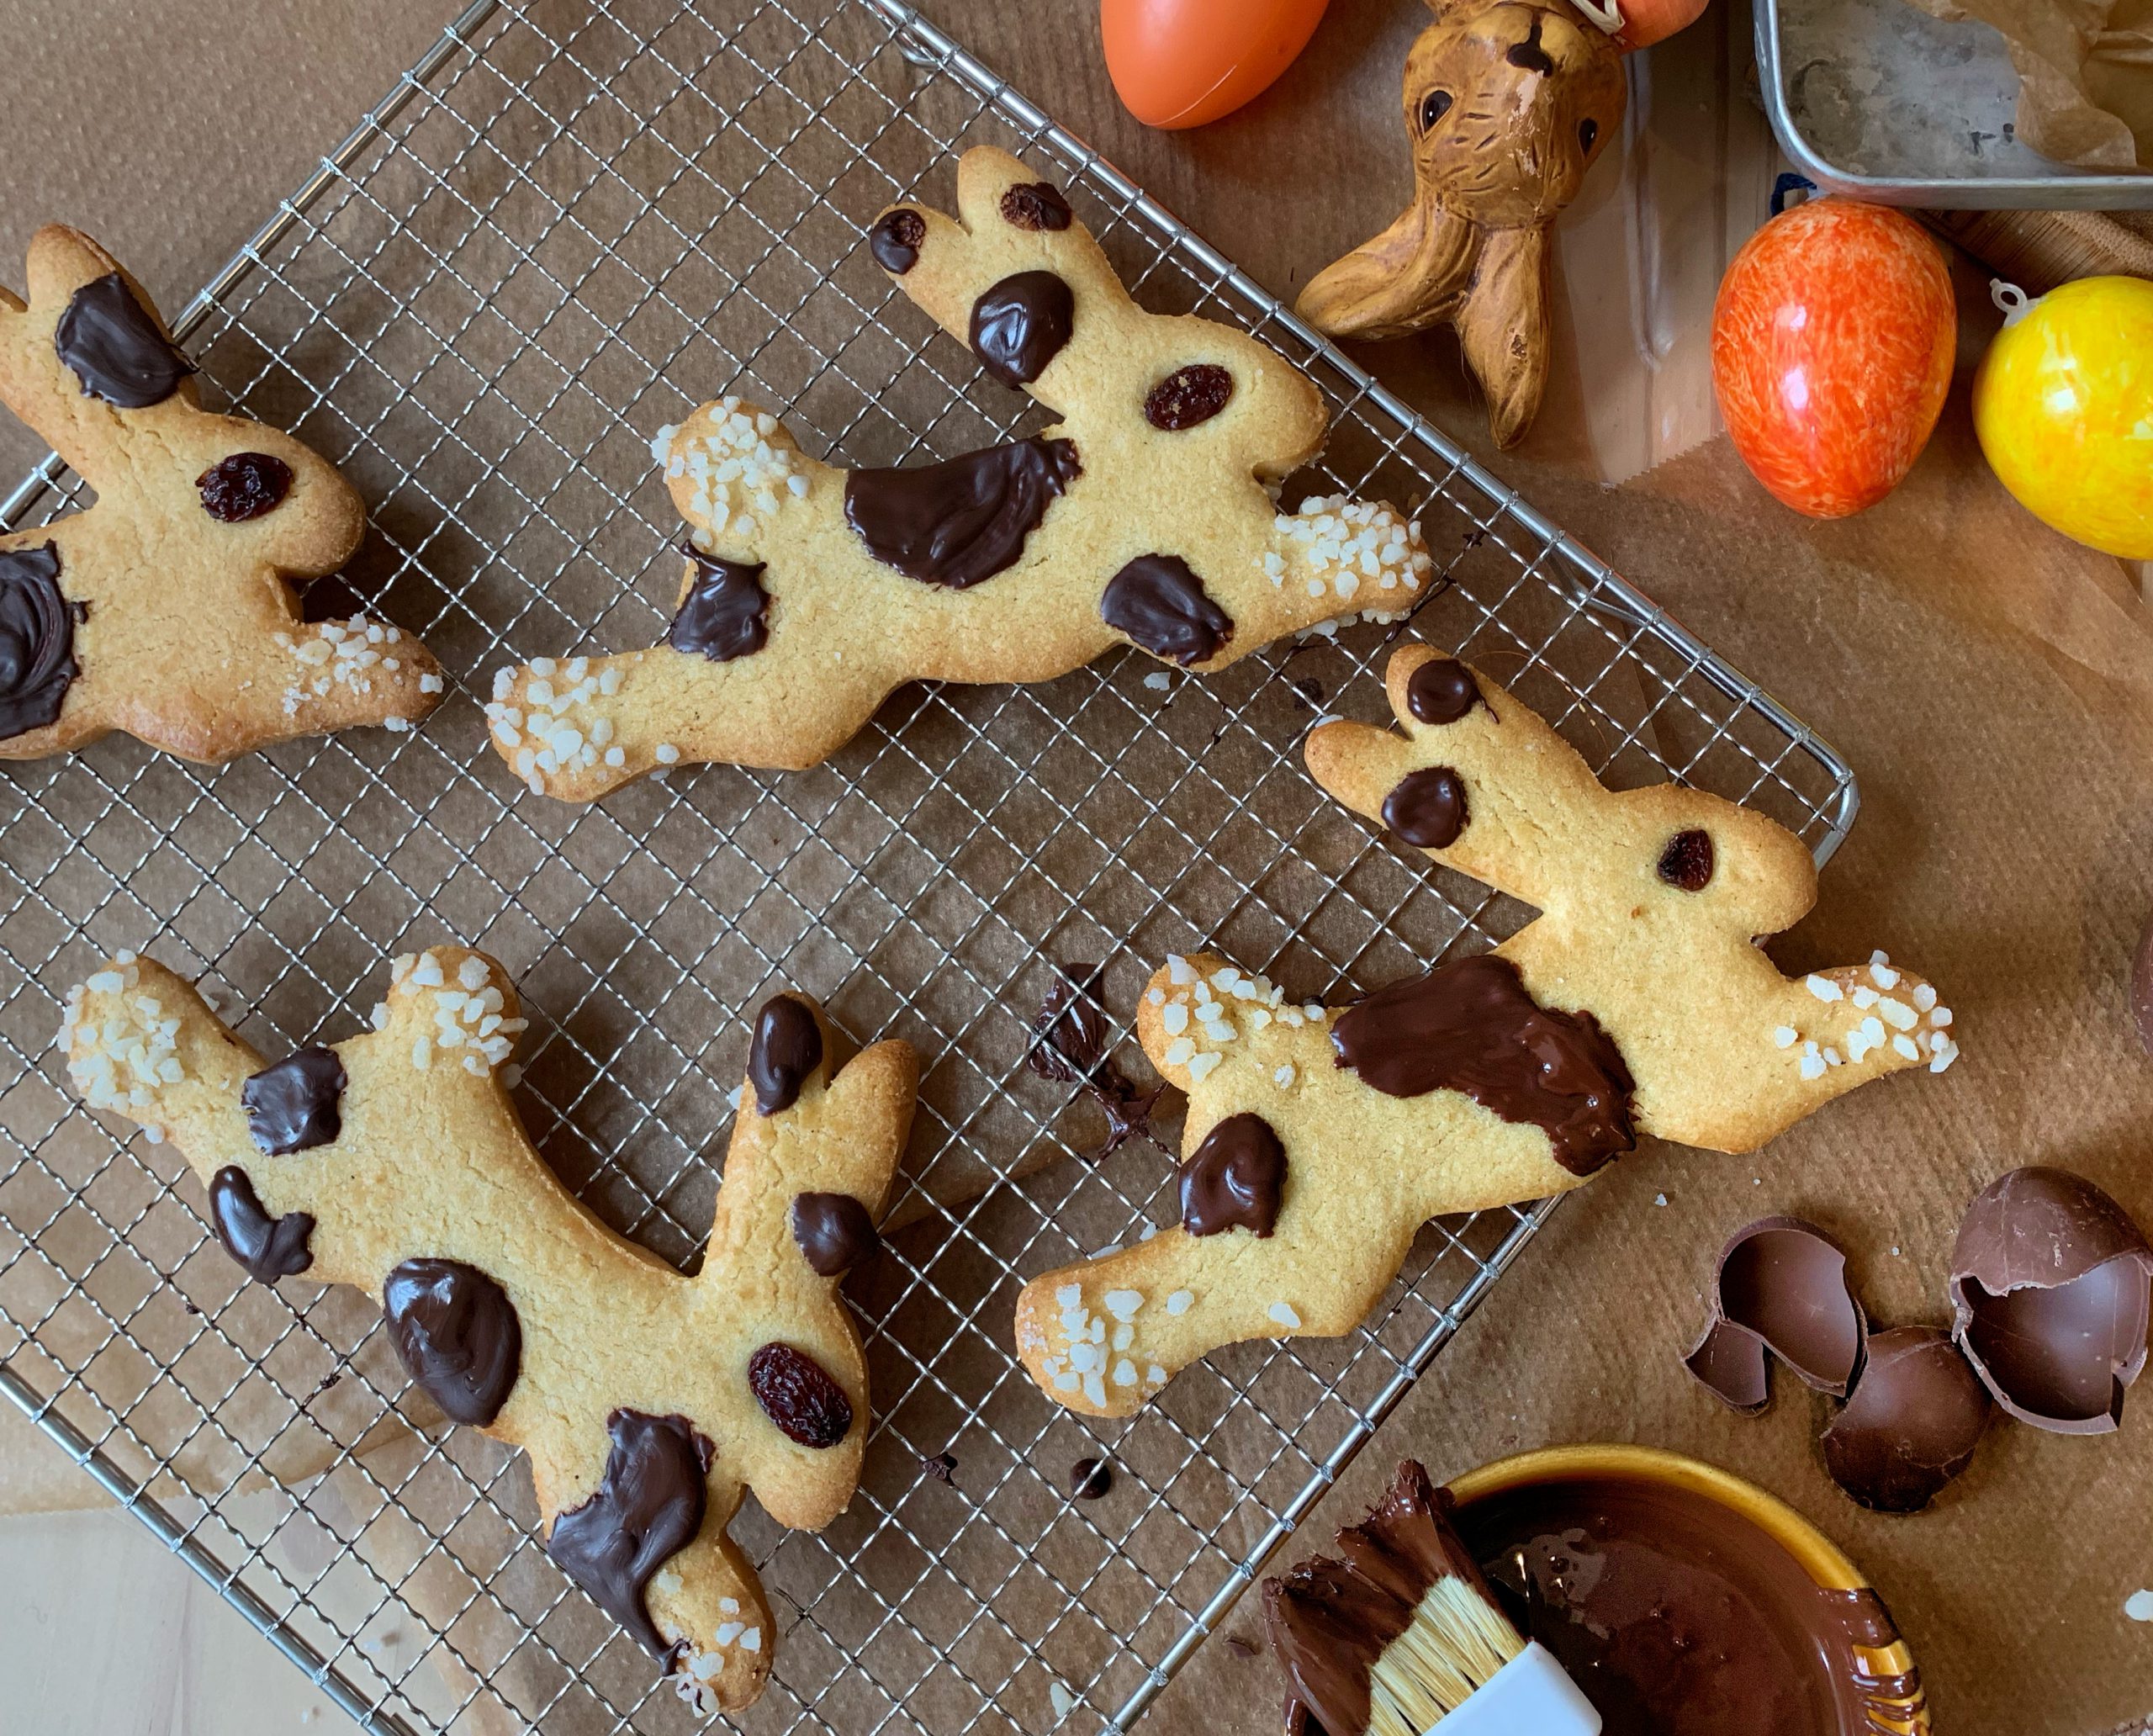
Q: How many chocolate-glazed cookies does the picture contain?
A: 4